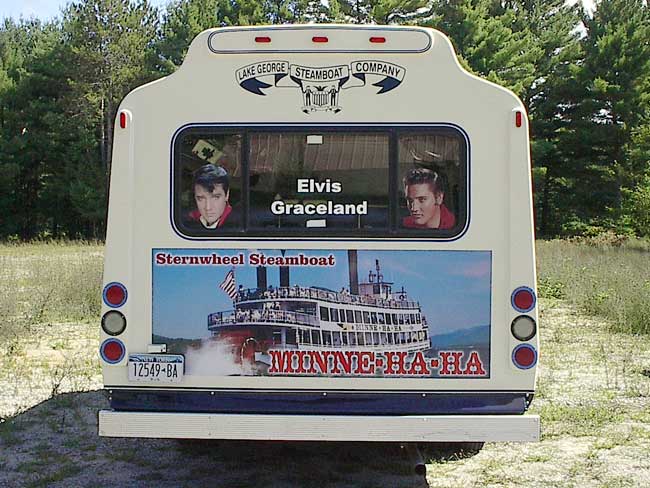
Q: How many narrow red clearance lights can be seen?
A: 5